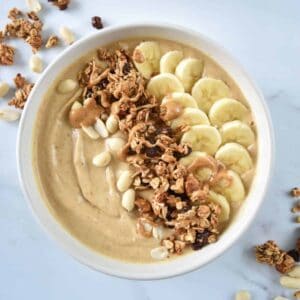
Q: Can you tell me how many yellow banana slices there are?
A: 14